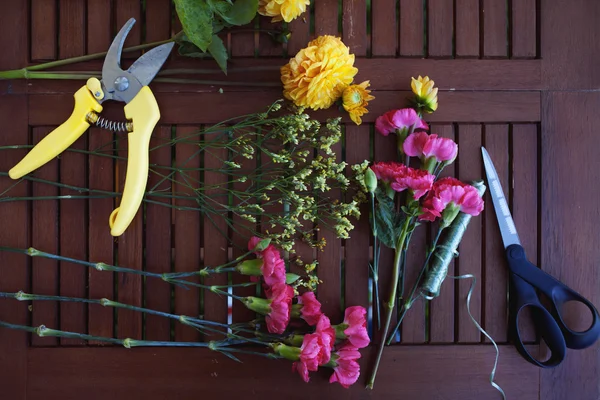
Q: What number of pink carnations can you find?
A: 12